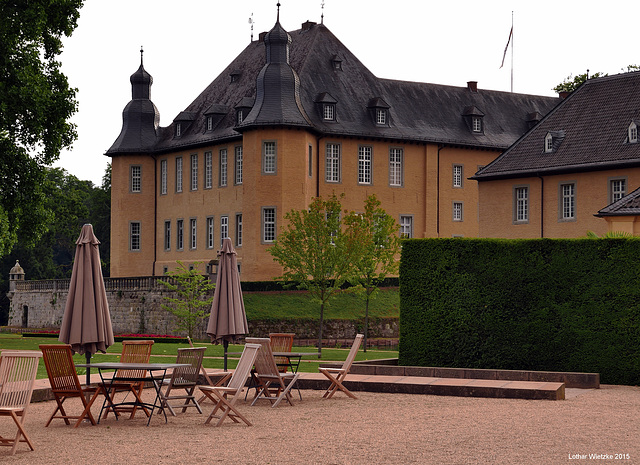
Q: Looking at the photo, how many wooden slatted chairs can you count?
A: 9